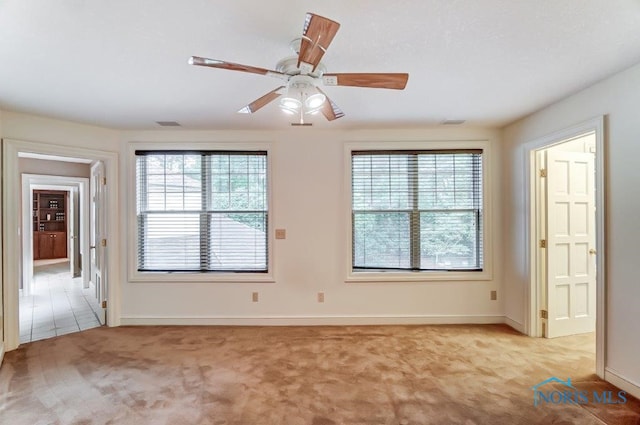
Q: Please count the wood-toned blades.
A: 5